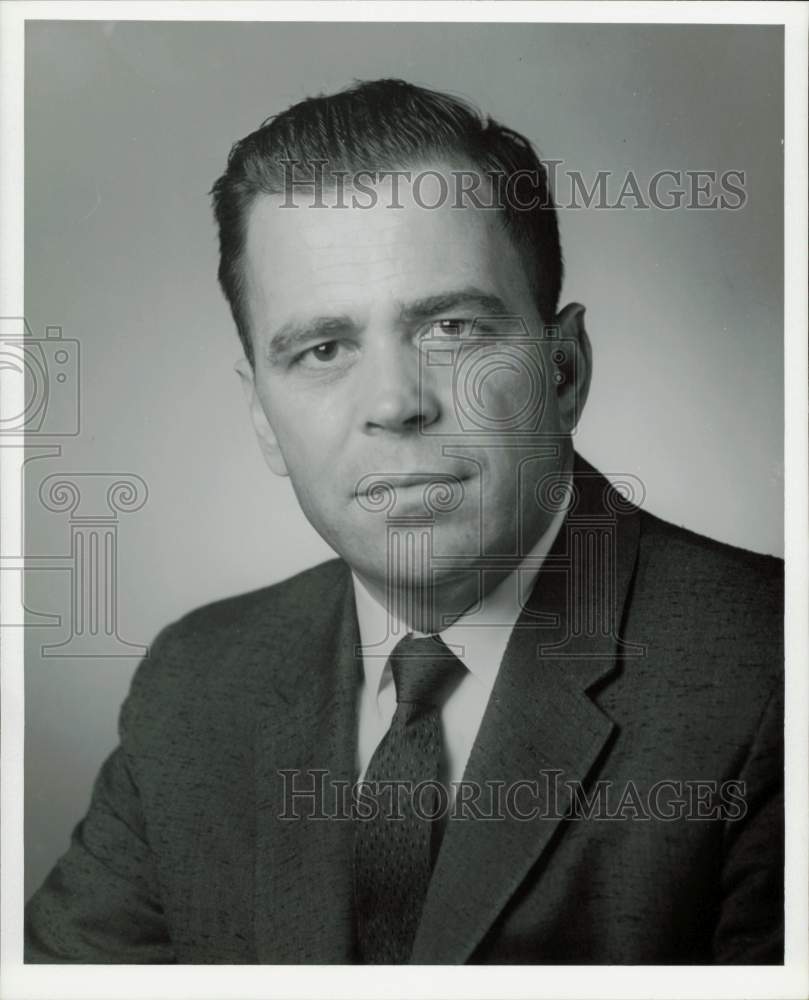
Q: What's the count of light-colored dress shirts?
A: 1